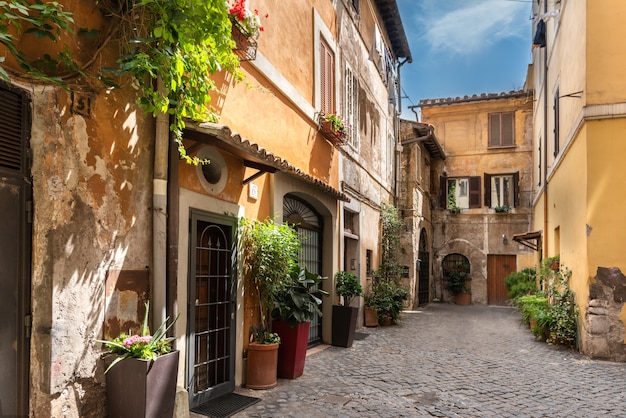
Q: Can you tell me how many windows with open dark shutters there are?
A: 2